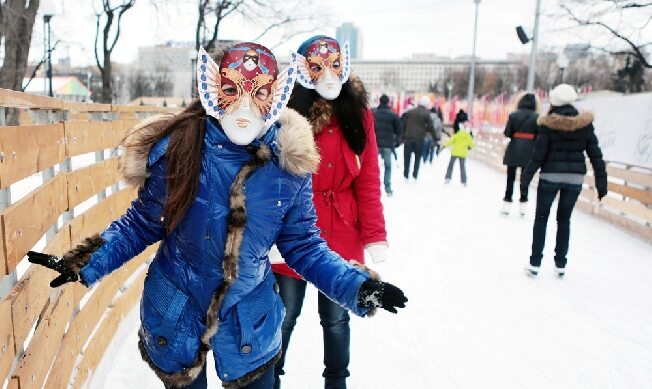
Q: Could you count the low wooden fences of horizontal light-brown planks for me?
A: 2